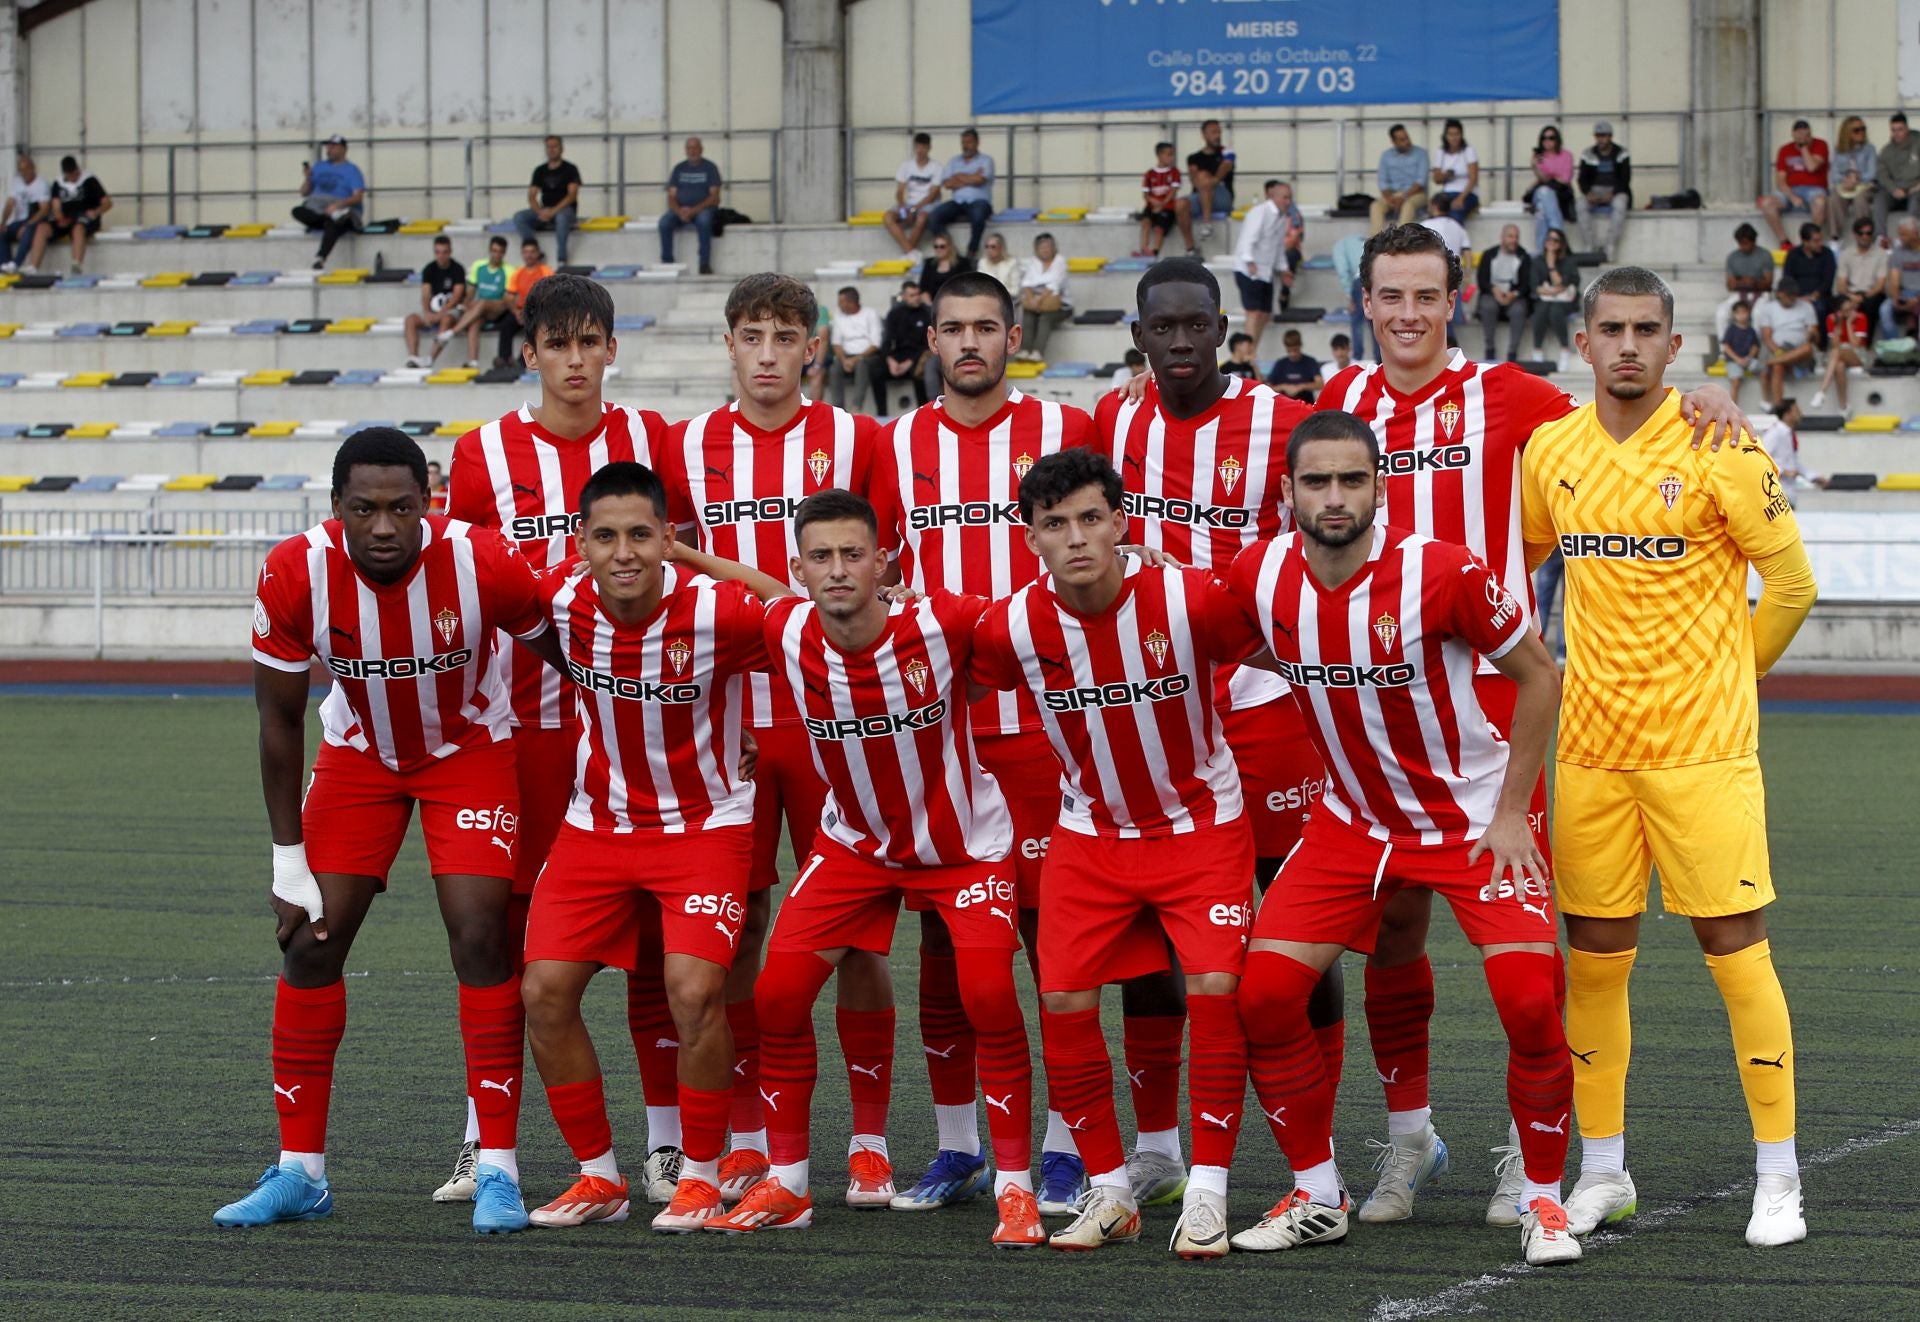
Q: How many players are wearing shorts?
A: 11